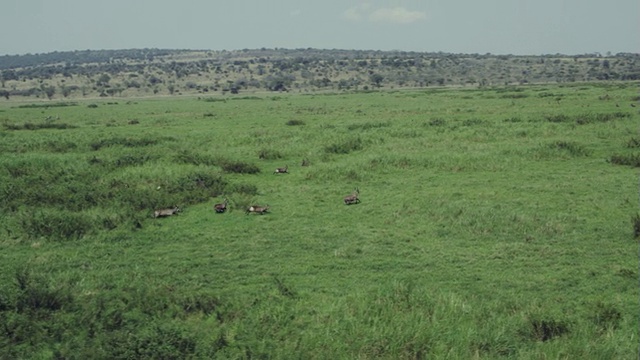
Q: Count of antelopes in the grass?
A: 5